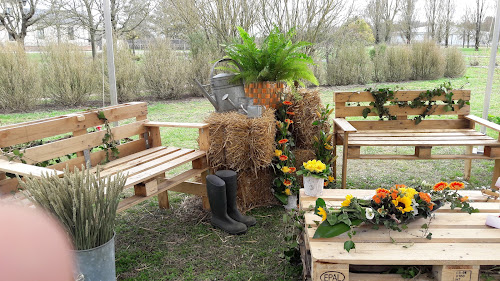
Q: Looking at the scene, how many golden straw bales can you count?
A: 4